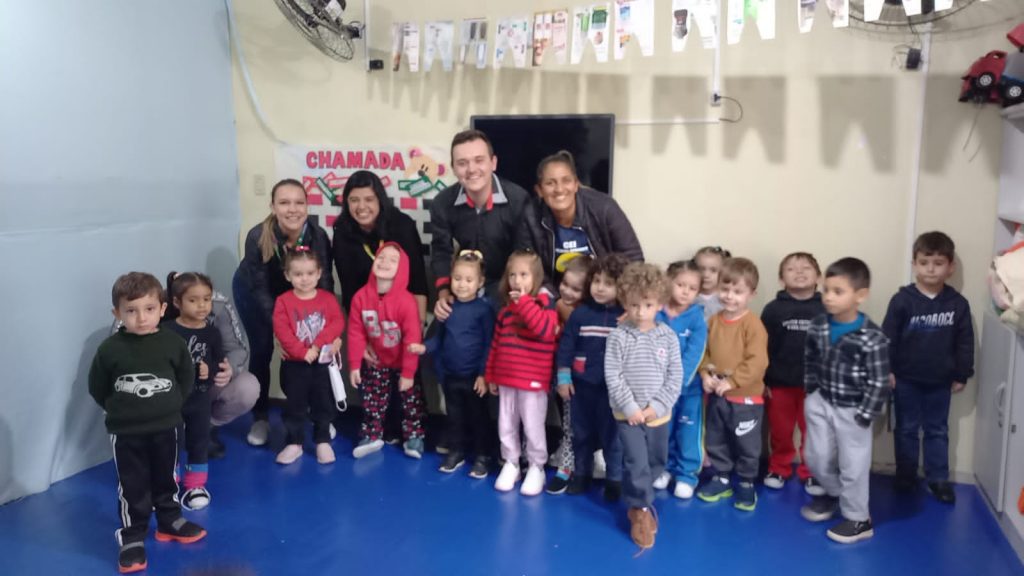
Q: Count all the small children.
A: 15